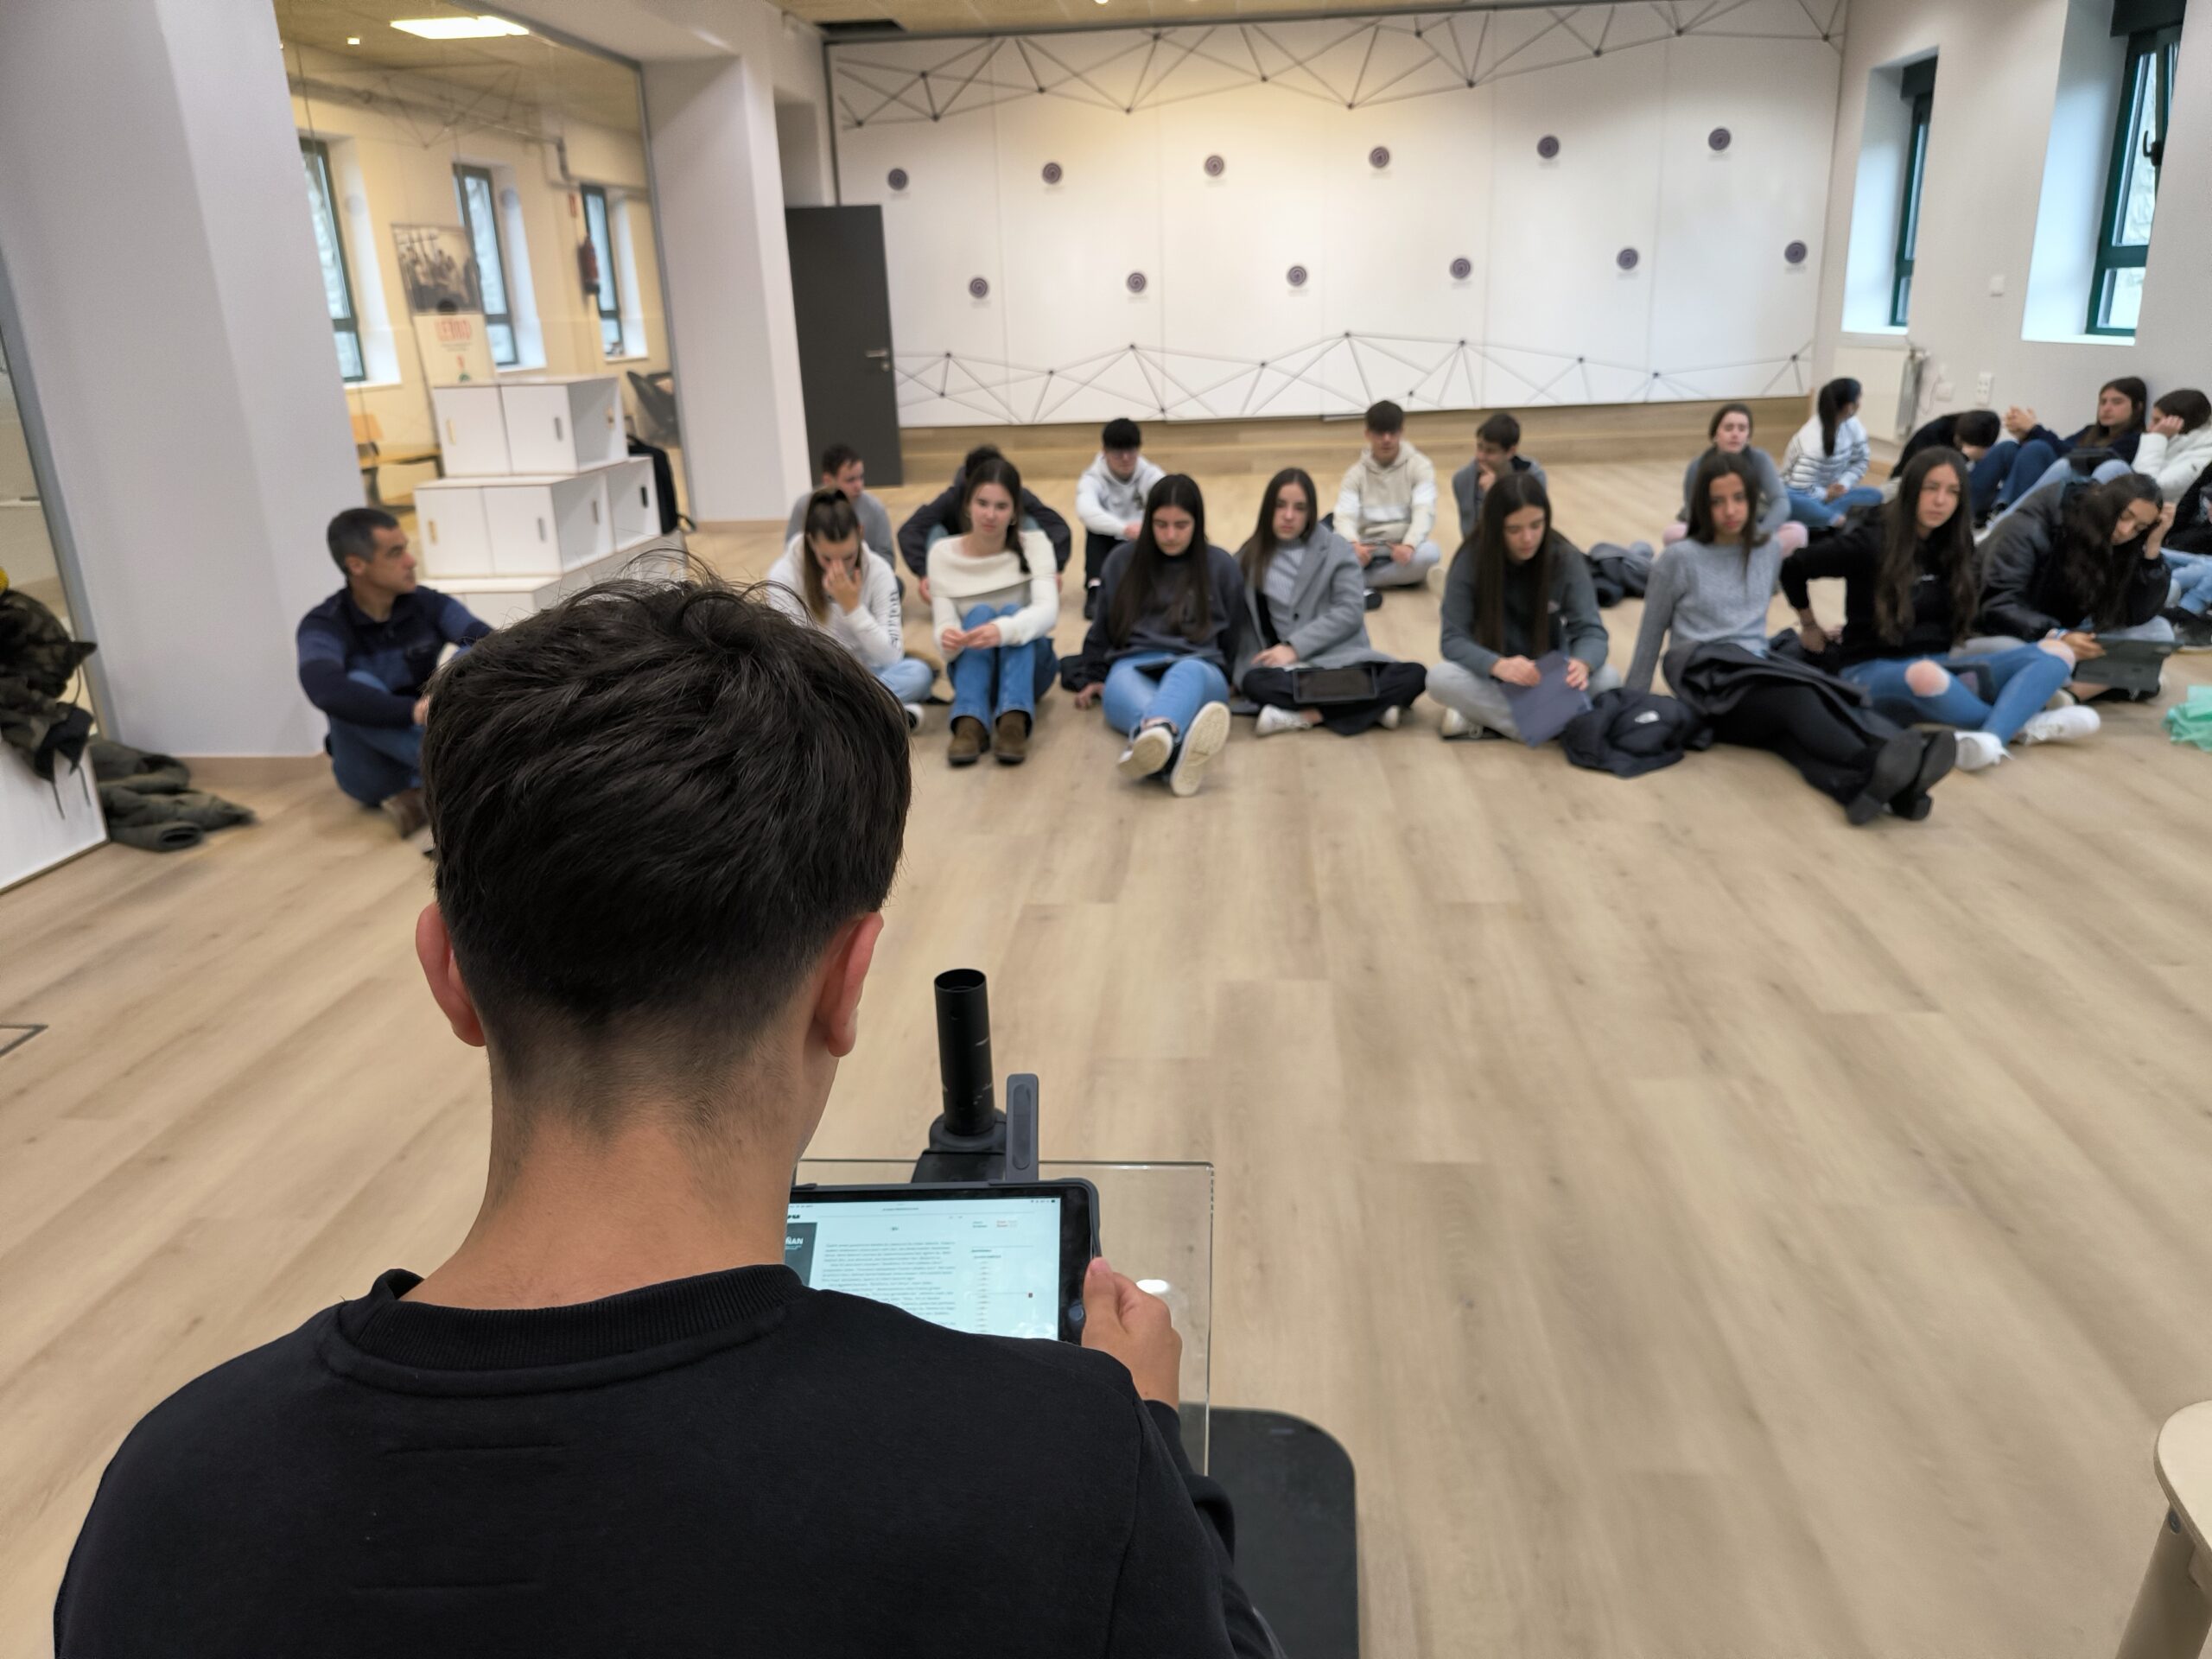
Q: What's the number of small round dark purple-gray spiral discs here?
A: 12